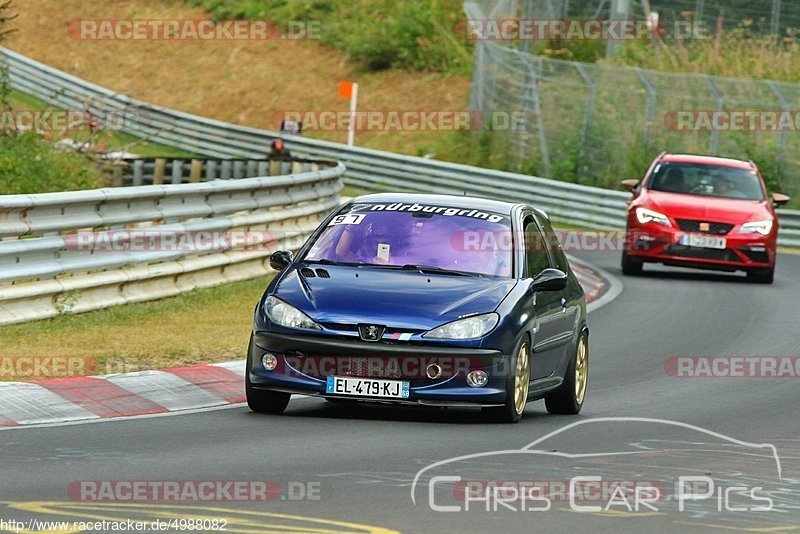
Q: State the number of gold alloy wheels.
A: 2